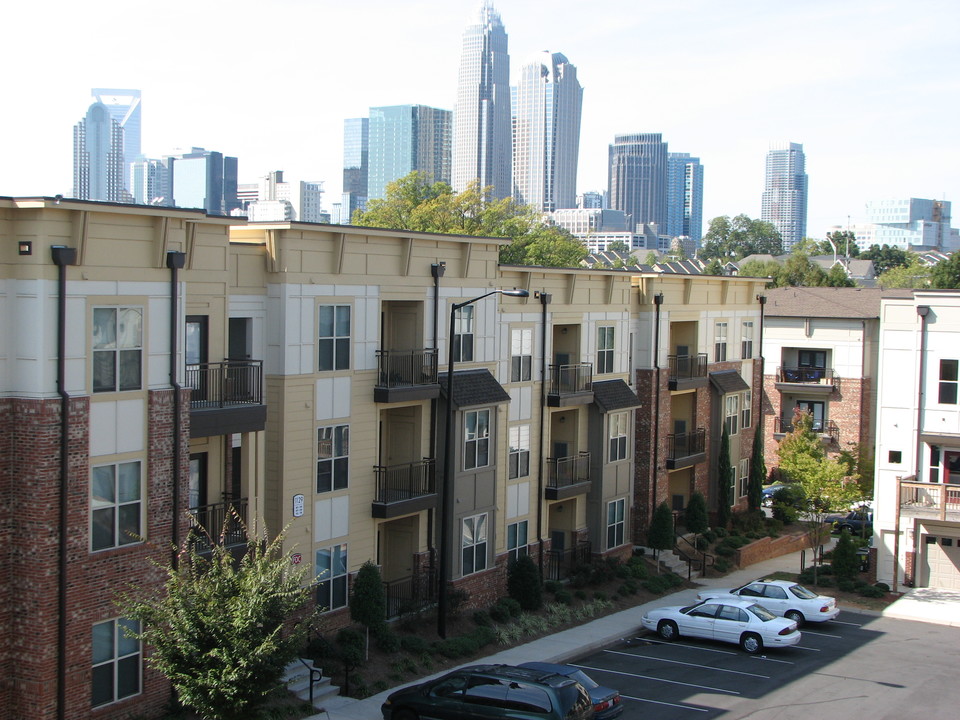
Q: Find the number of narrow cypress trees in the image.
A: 2